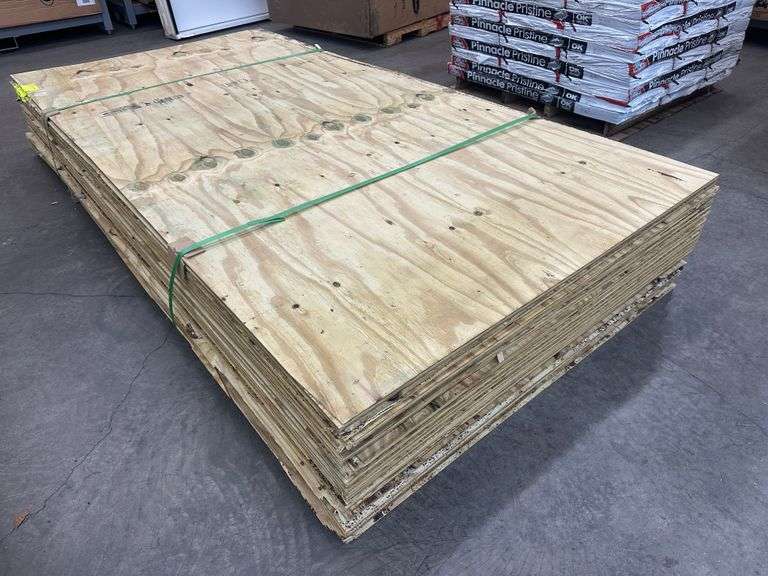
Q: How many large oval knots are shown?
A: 11